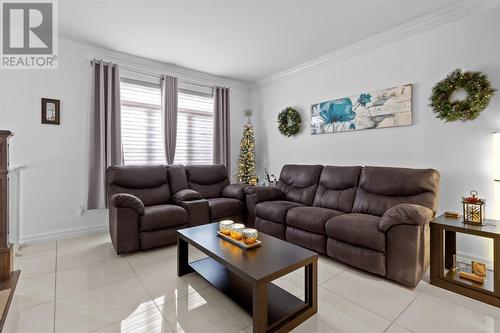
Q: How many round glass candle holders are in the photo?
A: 3